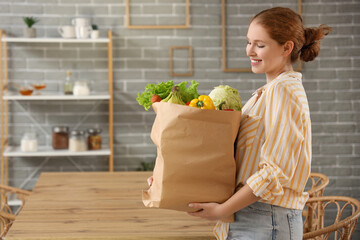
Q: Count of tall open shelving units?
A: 1